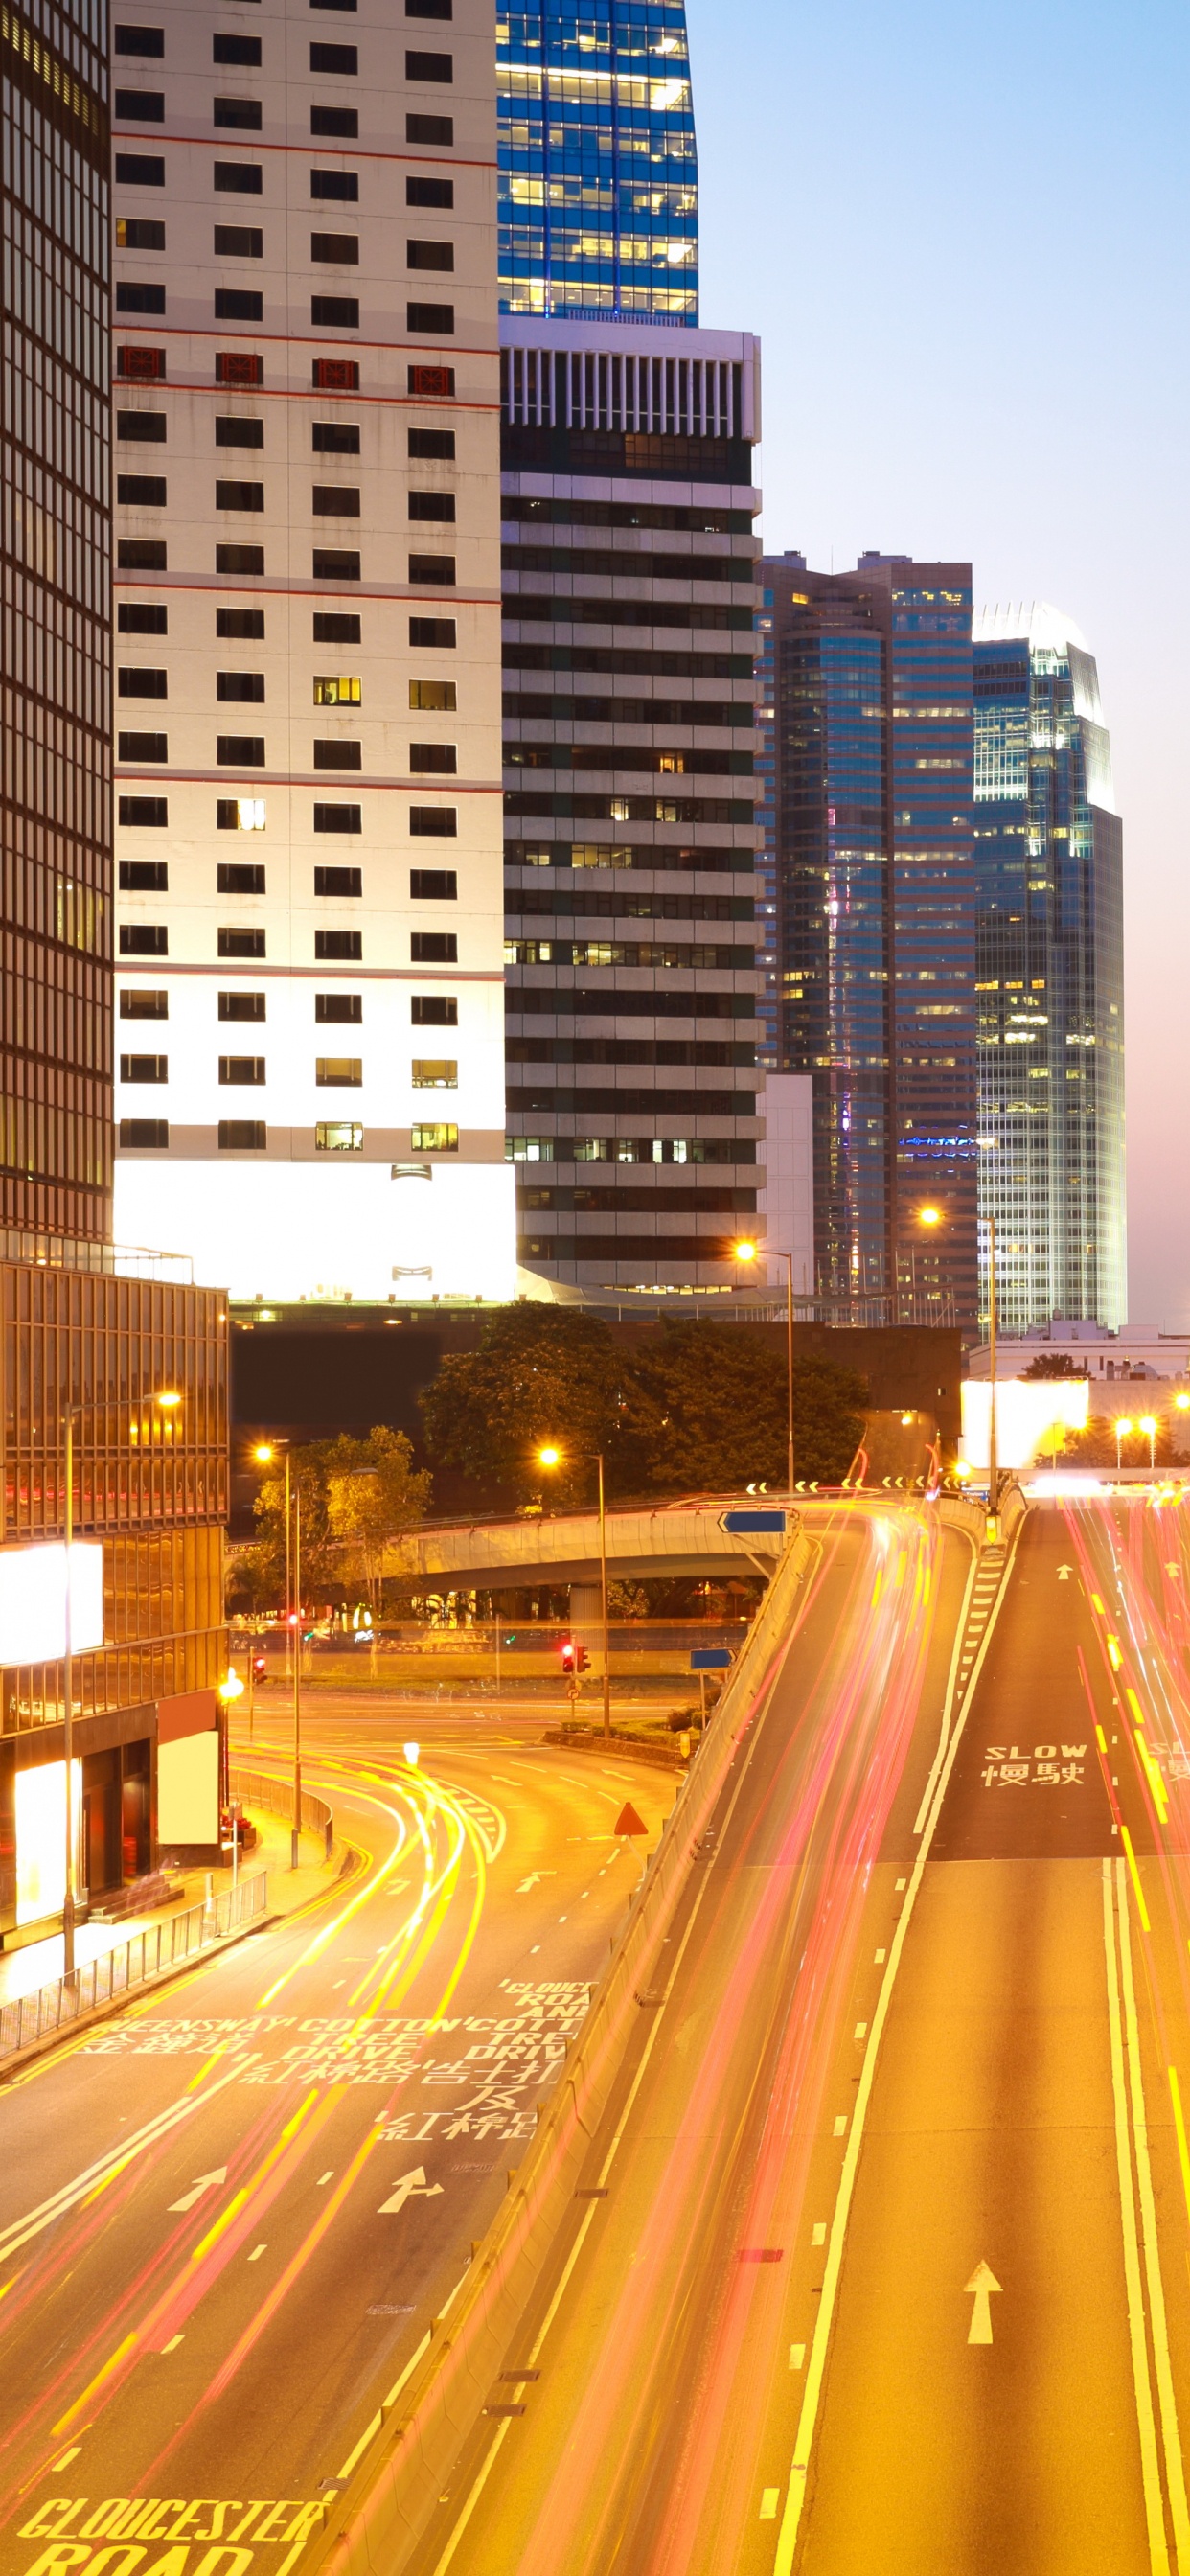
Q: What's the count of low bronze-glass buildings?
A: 1